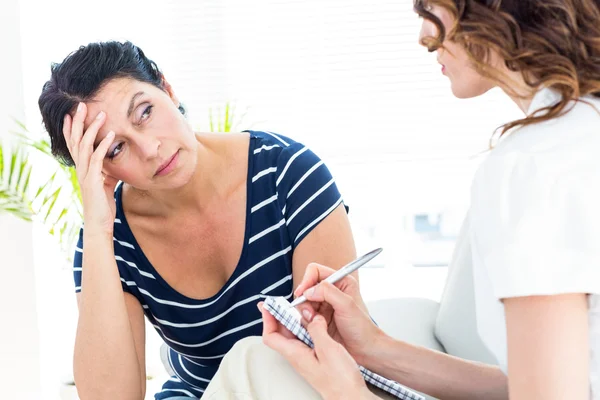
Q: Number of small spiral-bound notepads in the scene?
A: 1